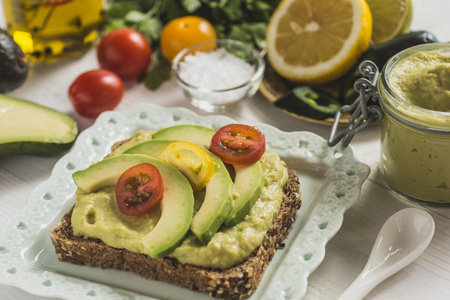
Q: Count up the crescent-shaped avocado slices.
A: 3